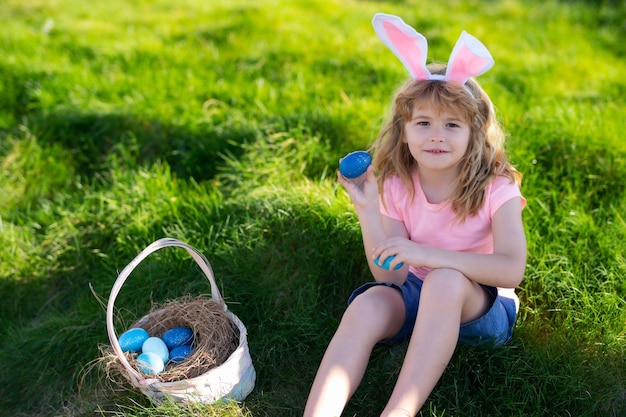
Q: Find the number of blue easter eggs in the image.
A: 7